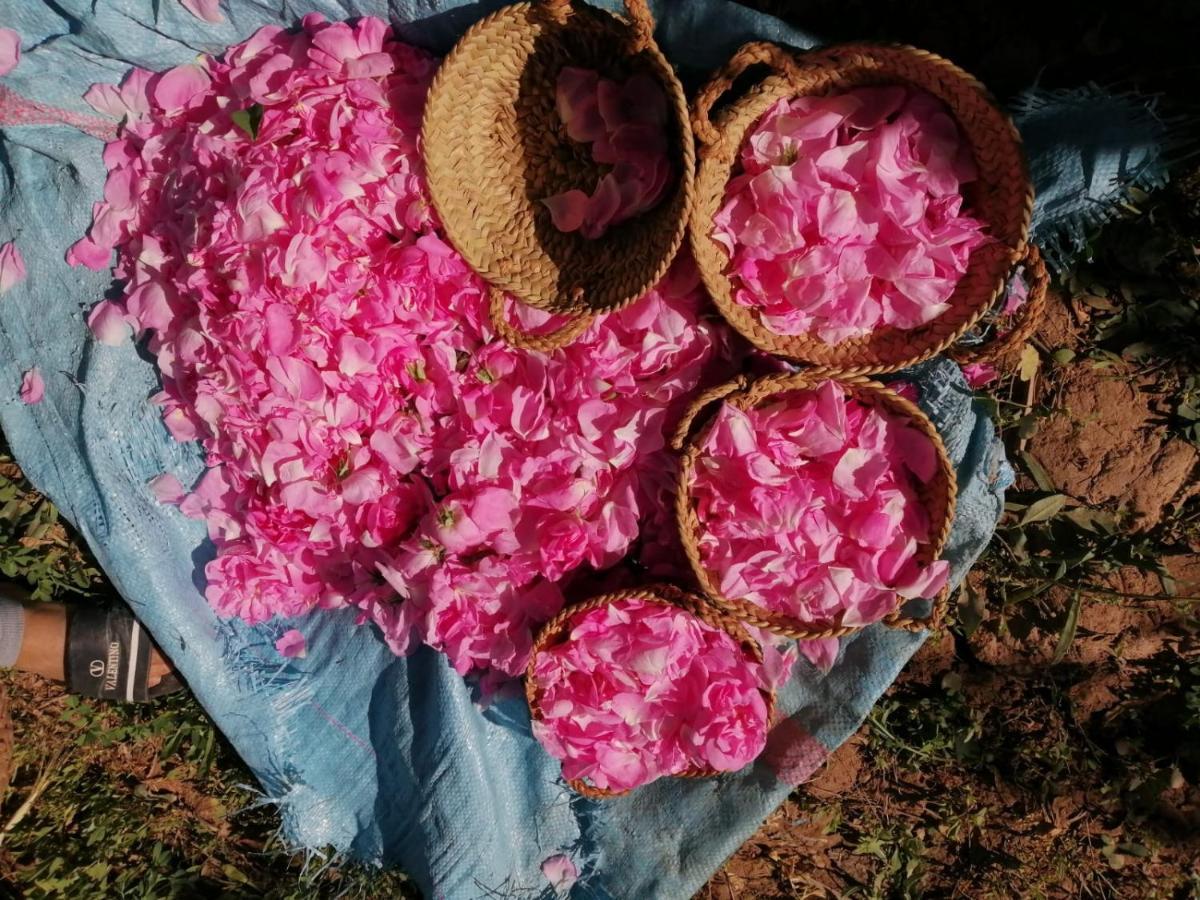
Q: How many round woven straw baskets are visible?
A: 4